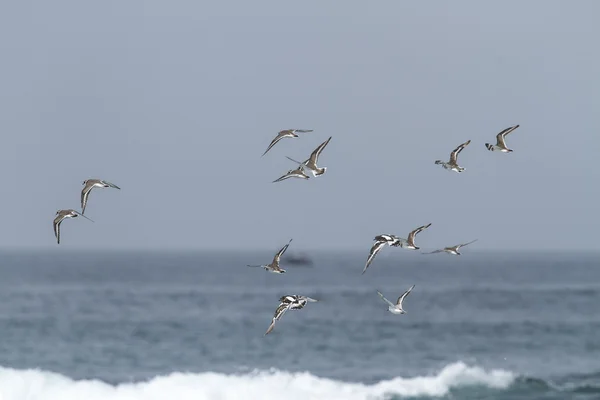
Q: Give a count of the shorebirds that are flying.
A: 13